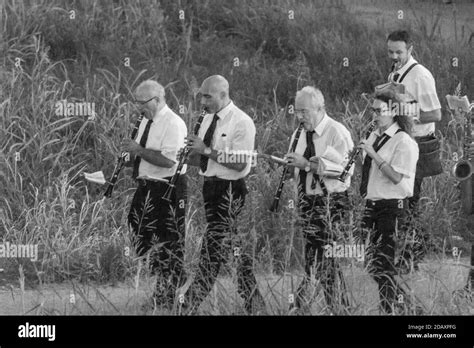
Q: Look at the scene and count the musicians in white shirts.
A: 5